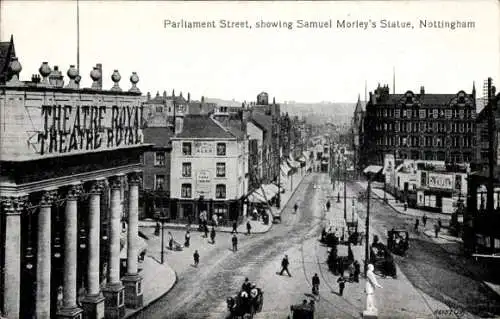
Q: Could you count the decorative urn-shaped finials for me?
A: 6